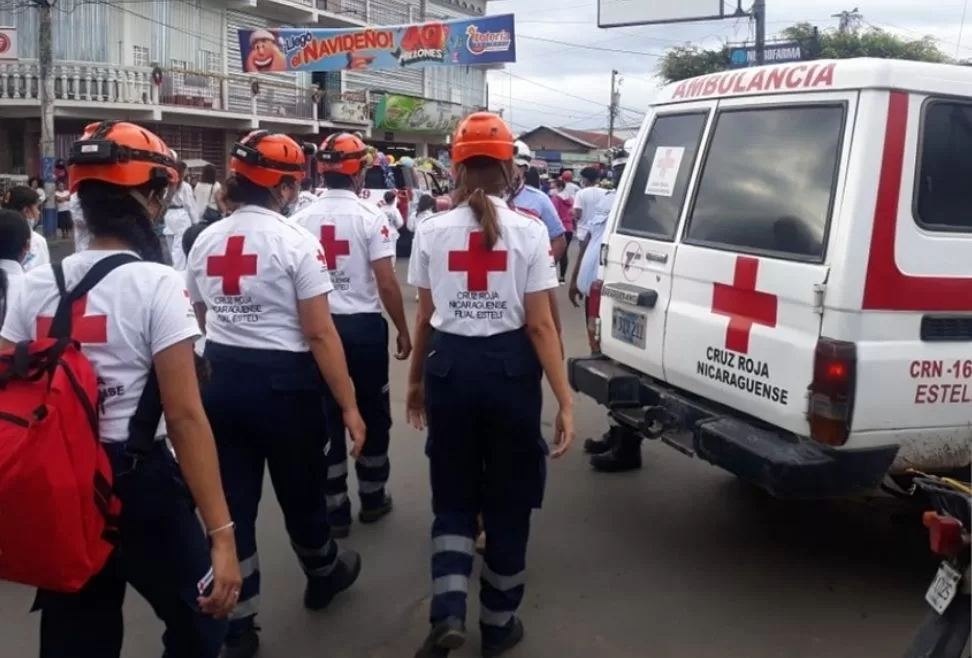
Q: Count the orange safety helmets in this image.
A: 4